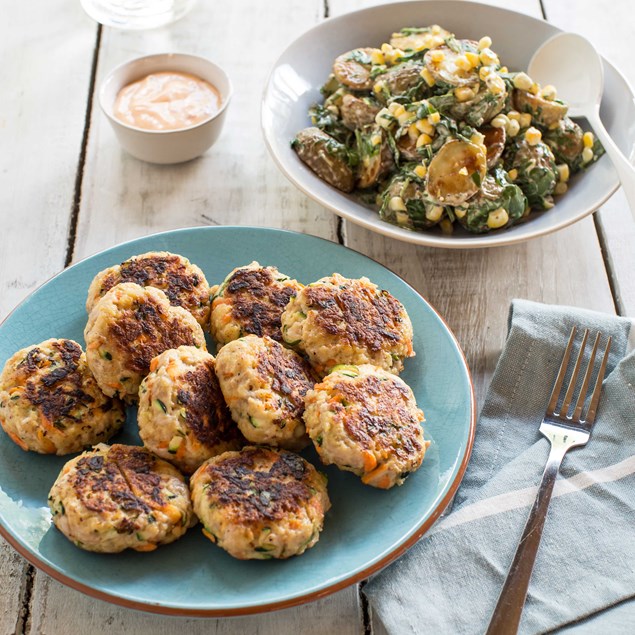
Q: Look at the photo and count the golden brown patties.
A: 10